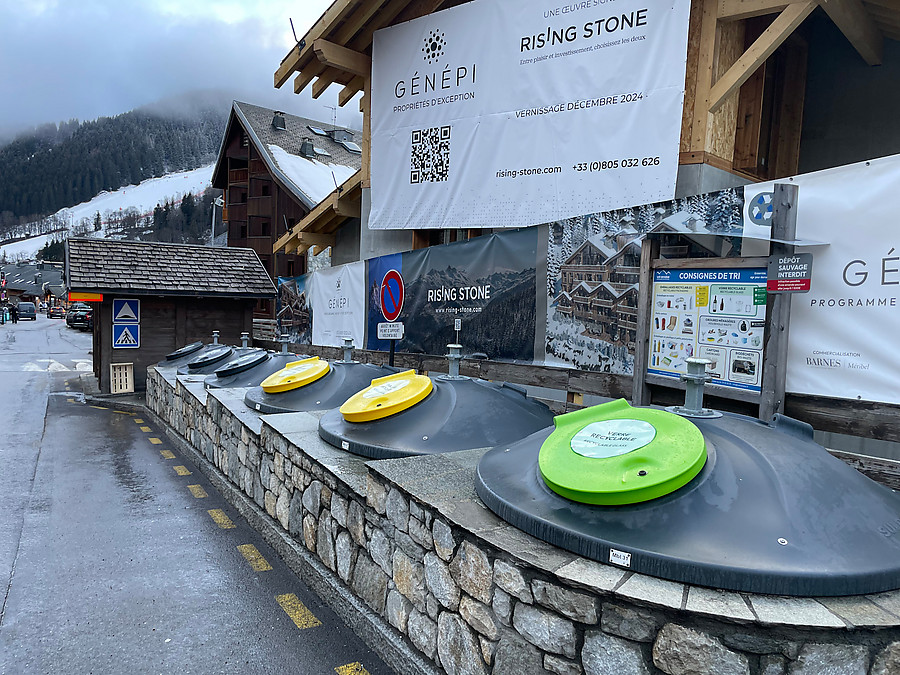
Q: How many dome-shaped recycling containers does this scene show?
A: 6